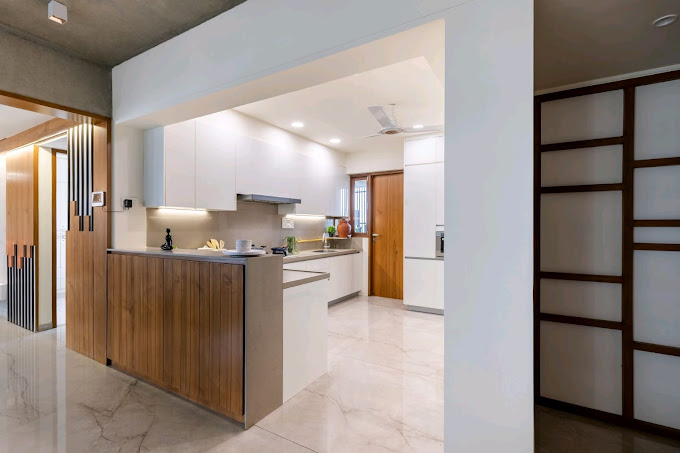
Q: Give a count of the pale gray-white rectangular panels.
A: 10